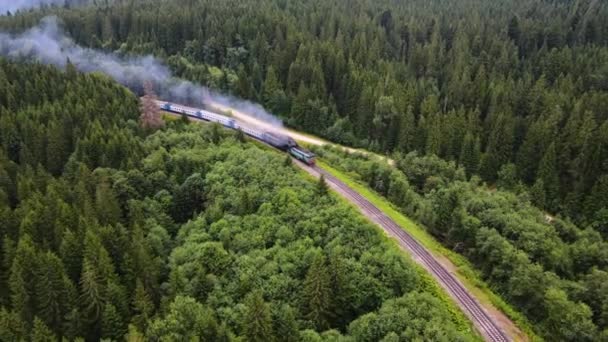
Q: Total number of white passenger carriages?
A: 4